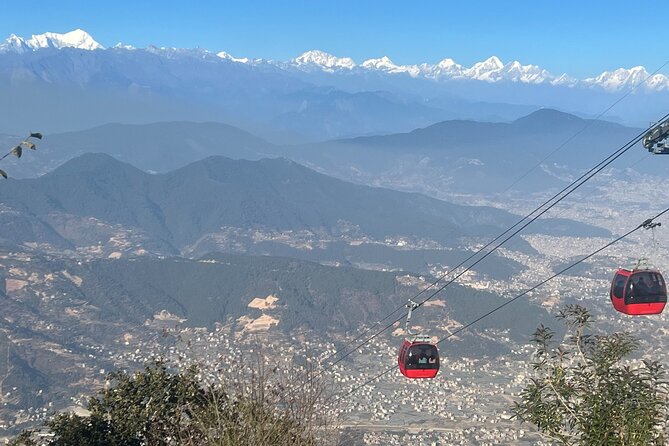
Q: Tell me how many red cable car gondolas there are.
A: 2